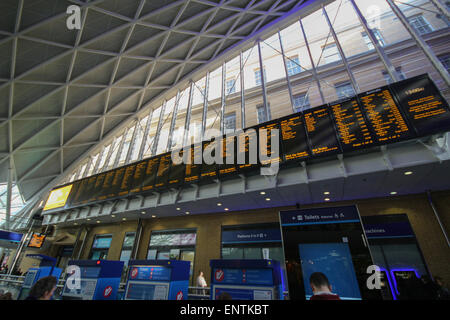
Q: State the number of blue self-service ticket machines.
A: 4